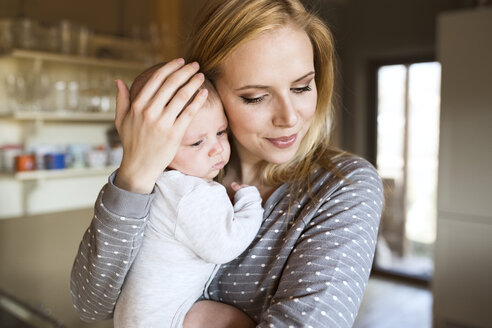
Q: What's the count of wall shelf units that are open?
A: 3